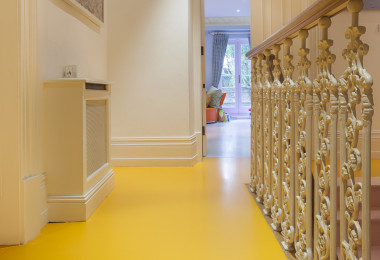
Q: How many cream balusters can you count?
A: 8